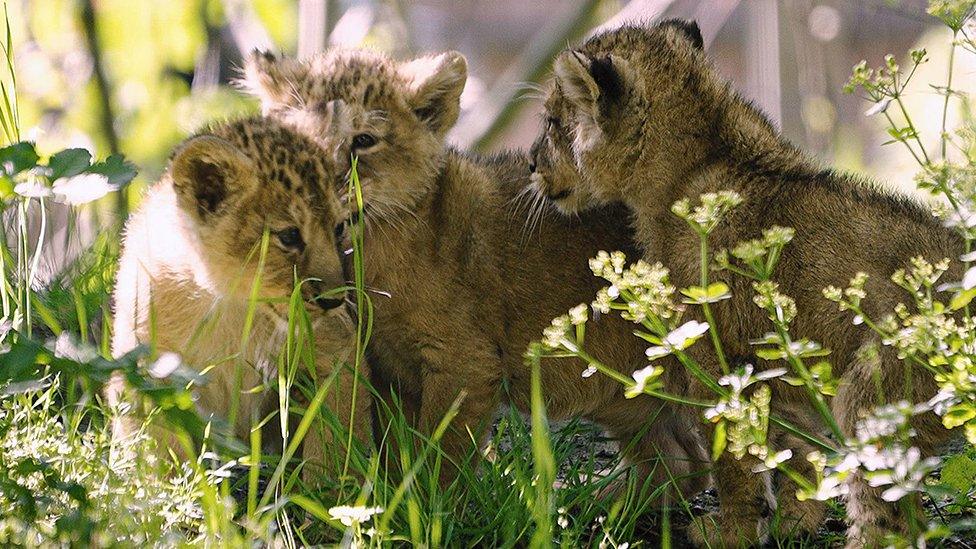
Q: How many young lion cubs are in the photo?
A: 3